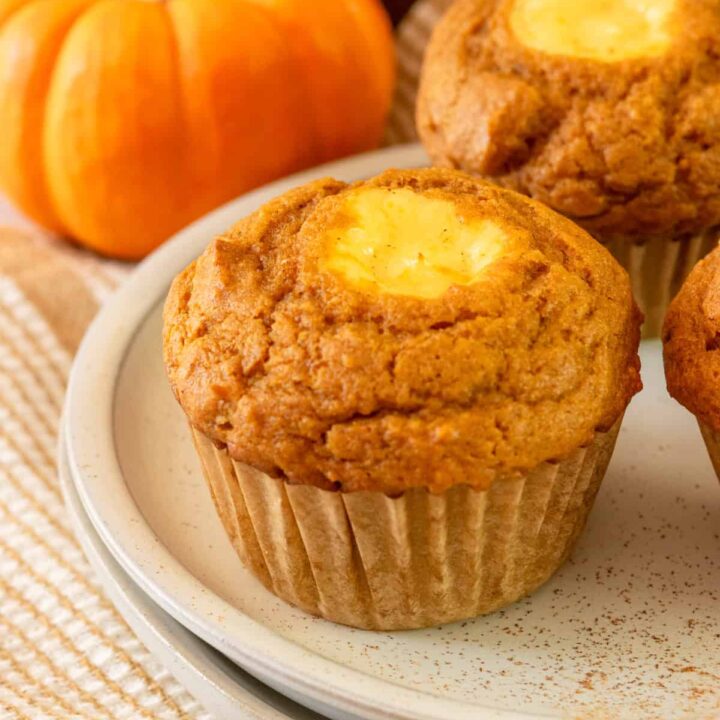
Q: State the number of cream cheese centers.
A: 2